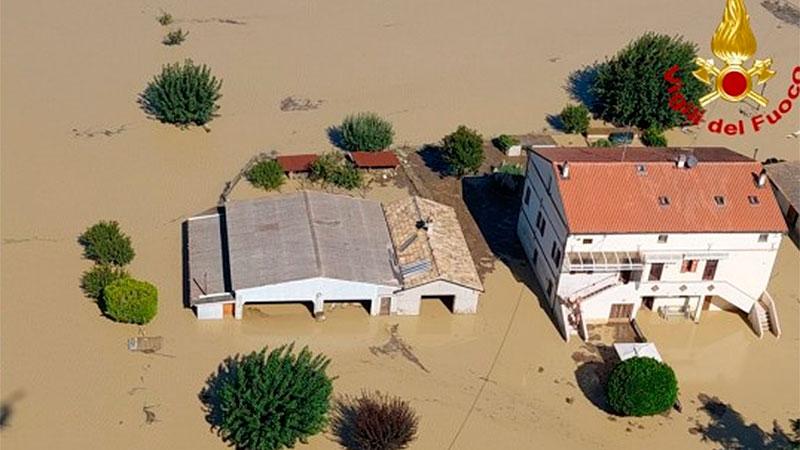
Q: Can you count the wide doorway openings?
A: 3